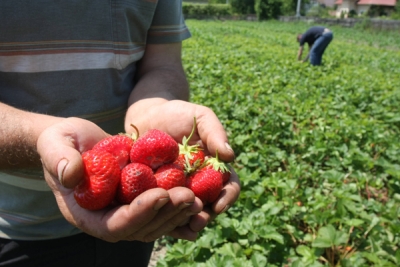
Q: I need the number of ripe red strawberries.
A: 8